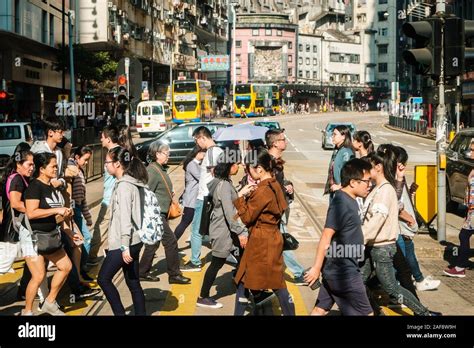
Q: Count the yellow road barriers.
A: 1